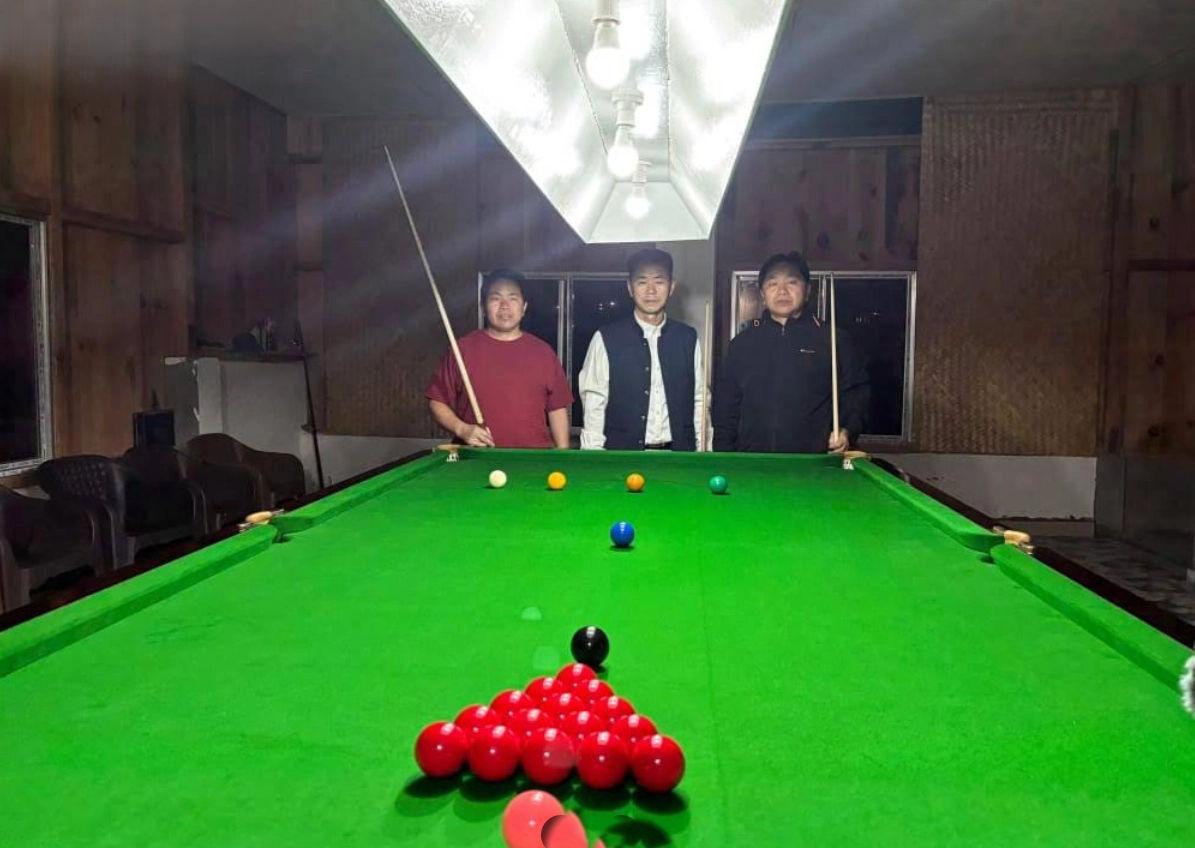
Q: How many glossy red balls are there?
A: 15